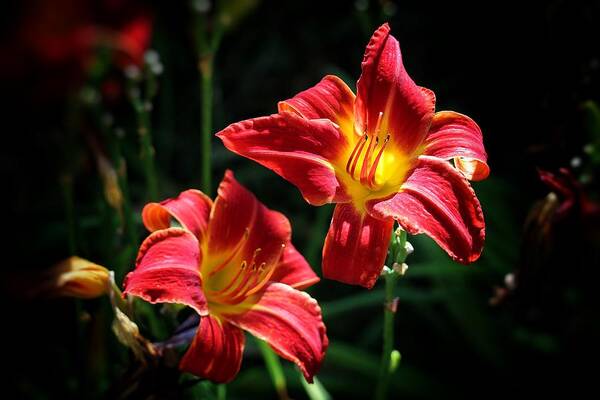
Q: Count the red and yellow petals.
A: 12